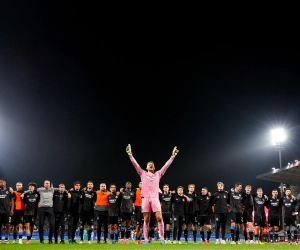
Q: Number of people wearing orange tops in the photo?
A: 3